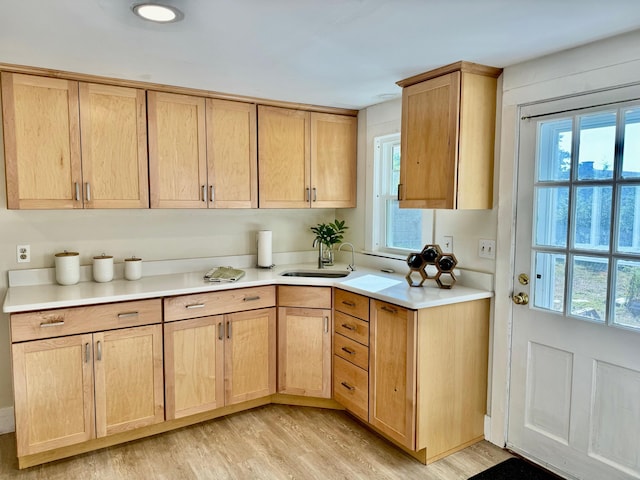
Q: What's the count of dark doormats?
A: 1